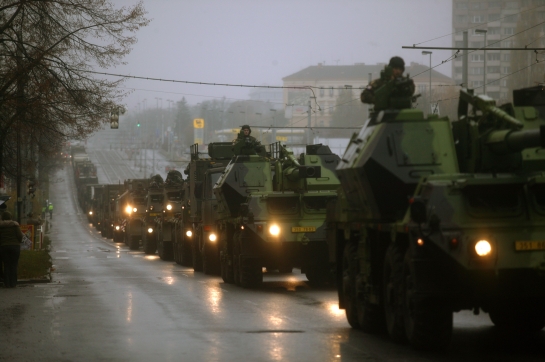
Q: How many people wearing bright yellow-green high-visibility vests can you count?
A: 2